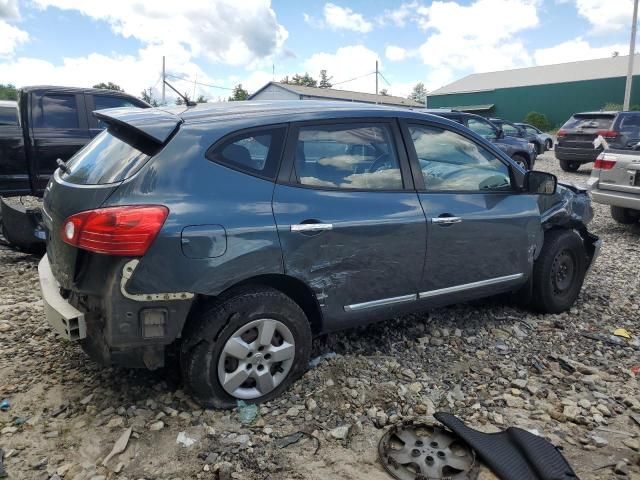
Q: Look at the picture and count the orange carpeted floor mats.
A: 0